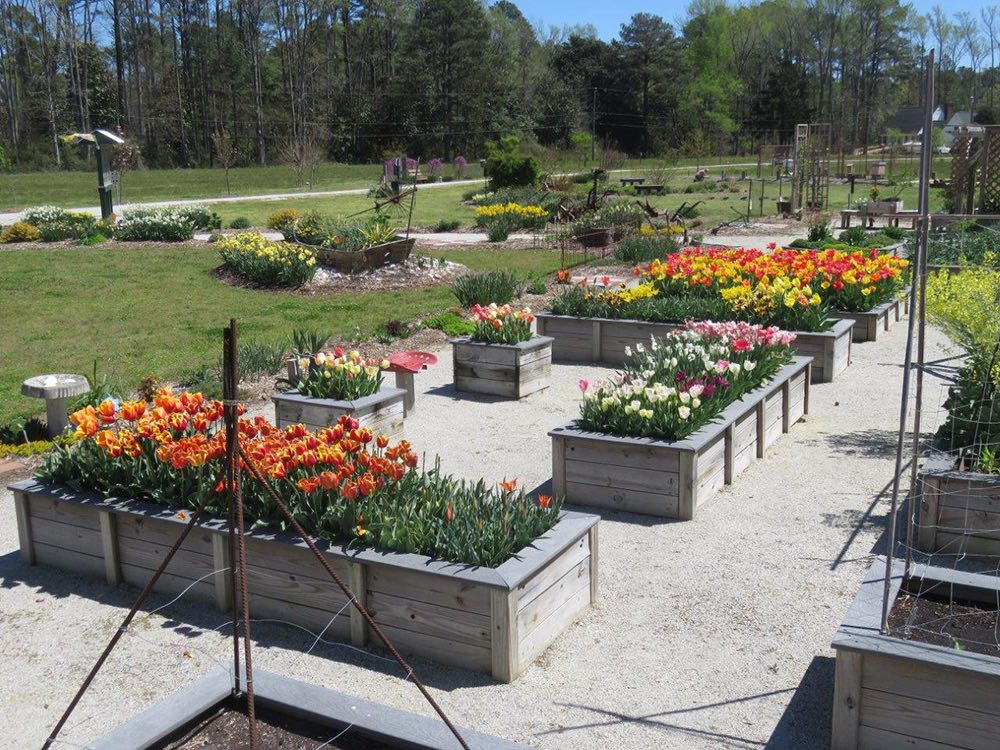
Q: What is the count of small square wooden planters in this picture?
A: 2